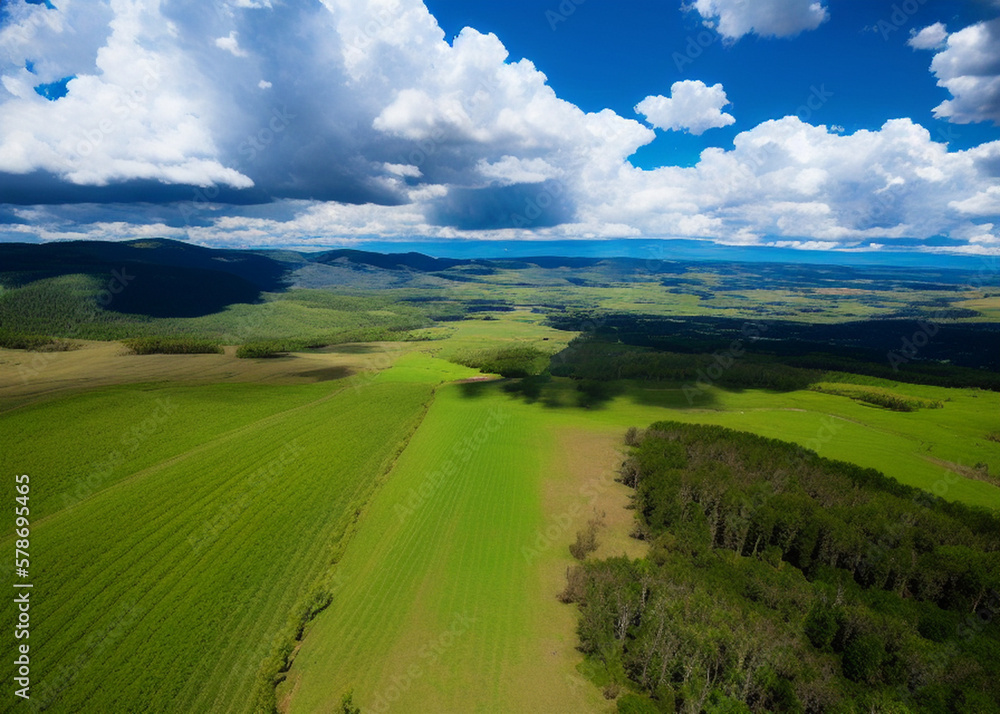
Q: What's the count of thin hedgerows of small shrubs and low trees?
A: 1